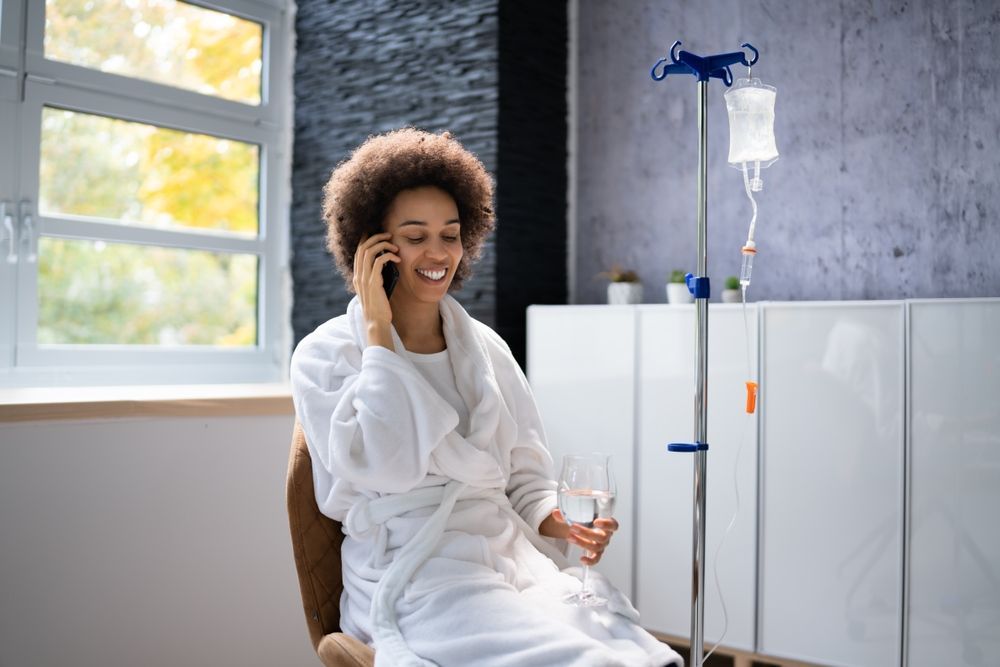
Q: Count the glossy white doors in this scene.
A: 4